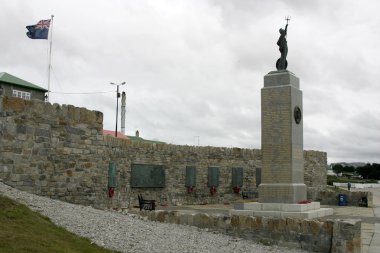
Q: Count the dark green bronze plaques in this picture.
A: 6